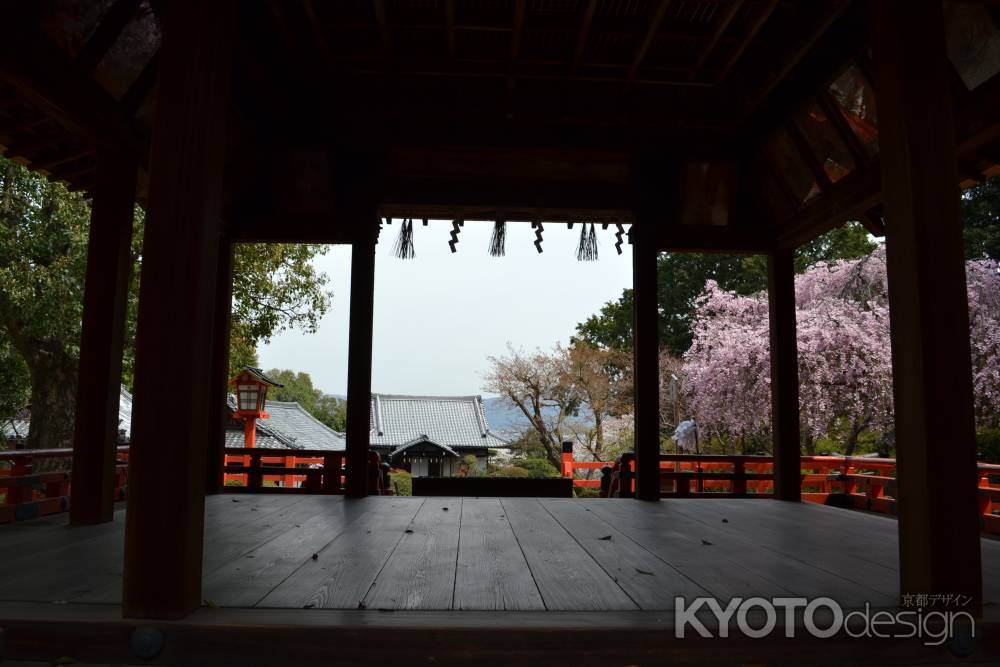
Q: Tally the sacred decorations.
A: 6